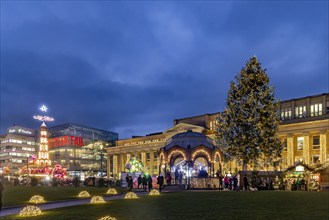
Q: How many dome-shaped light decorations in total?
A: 8